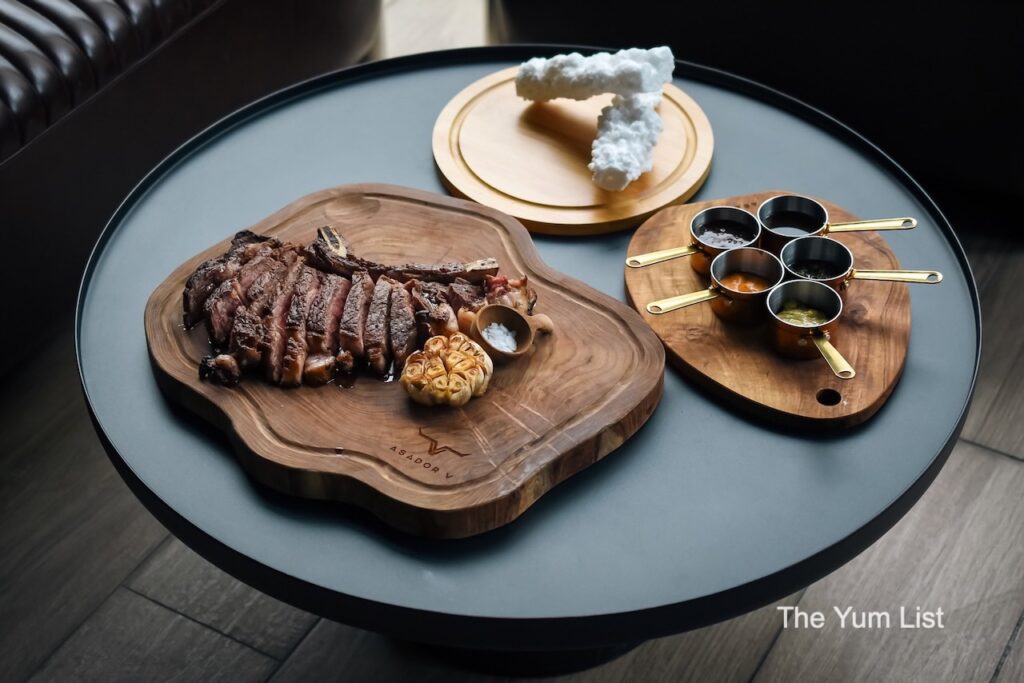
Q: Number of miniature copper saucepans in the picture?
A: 5